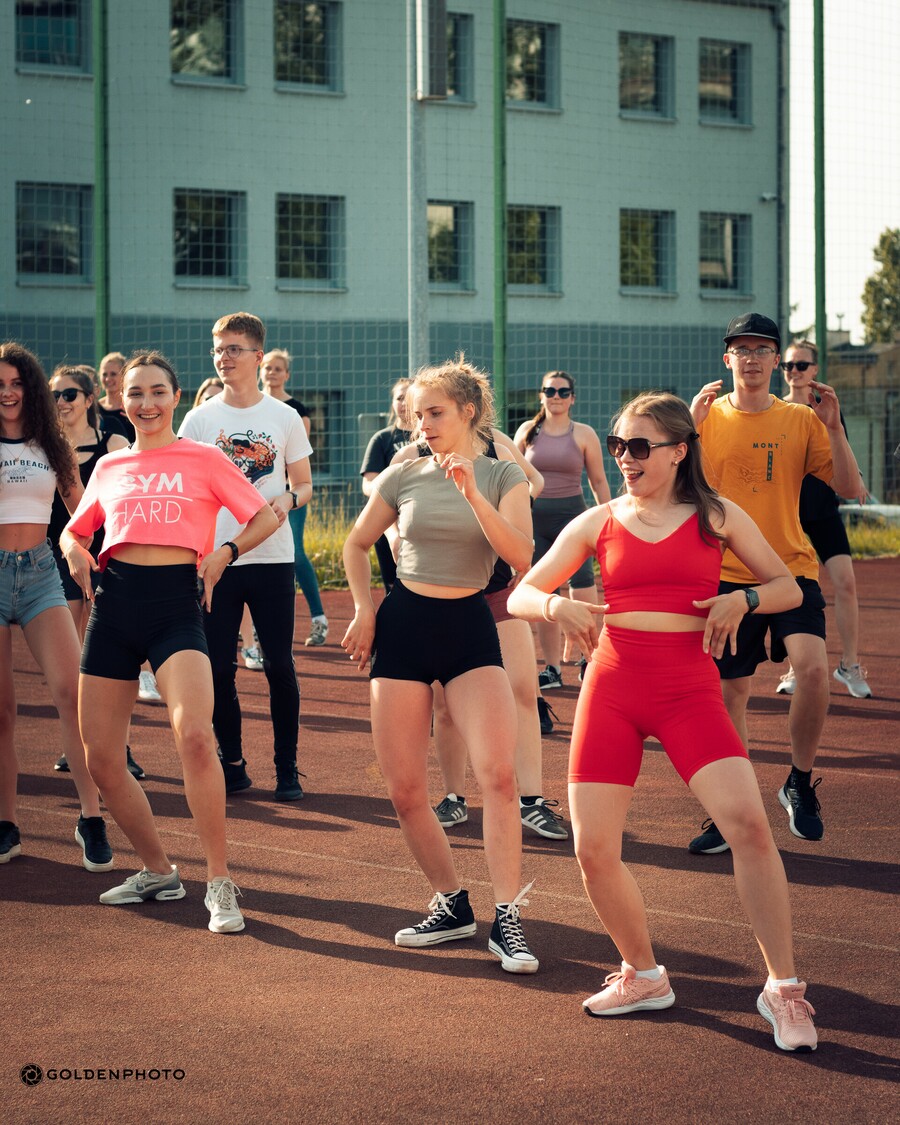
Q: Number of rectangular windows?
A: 14